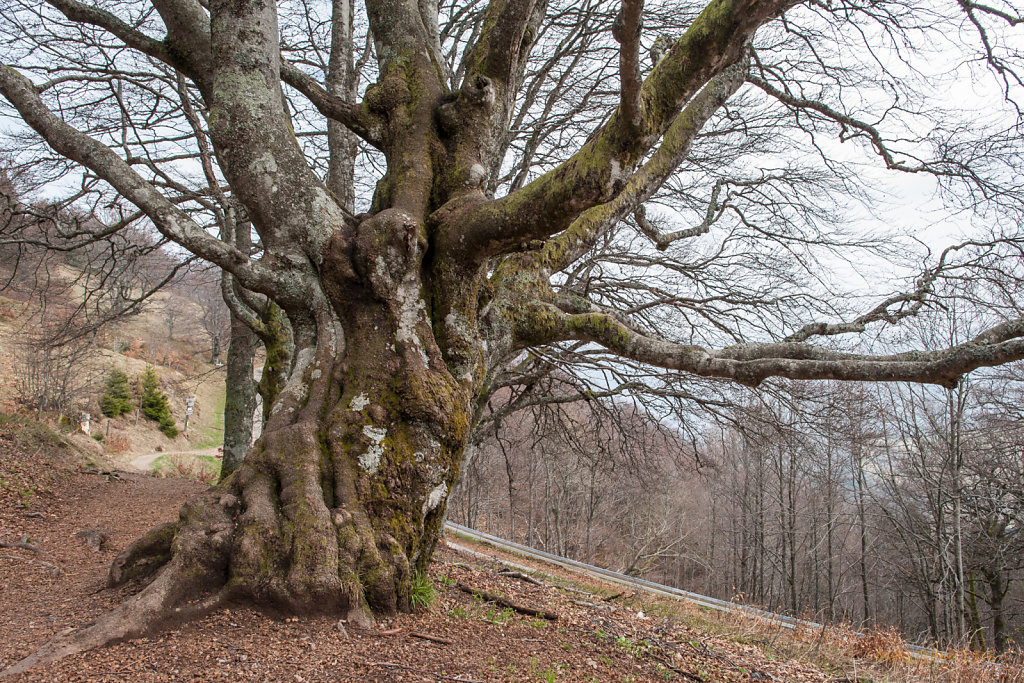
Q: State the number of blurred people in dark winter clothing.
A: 0